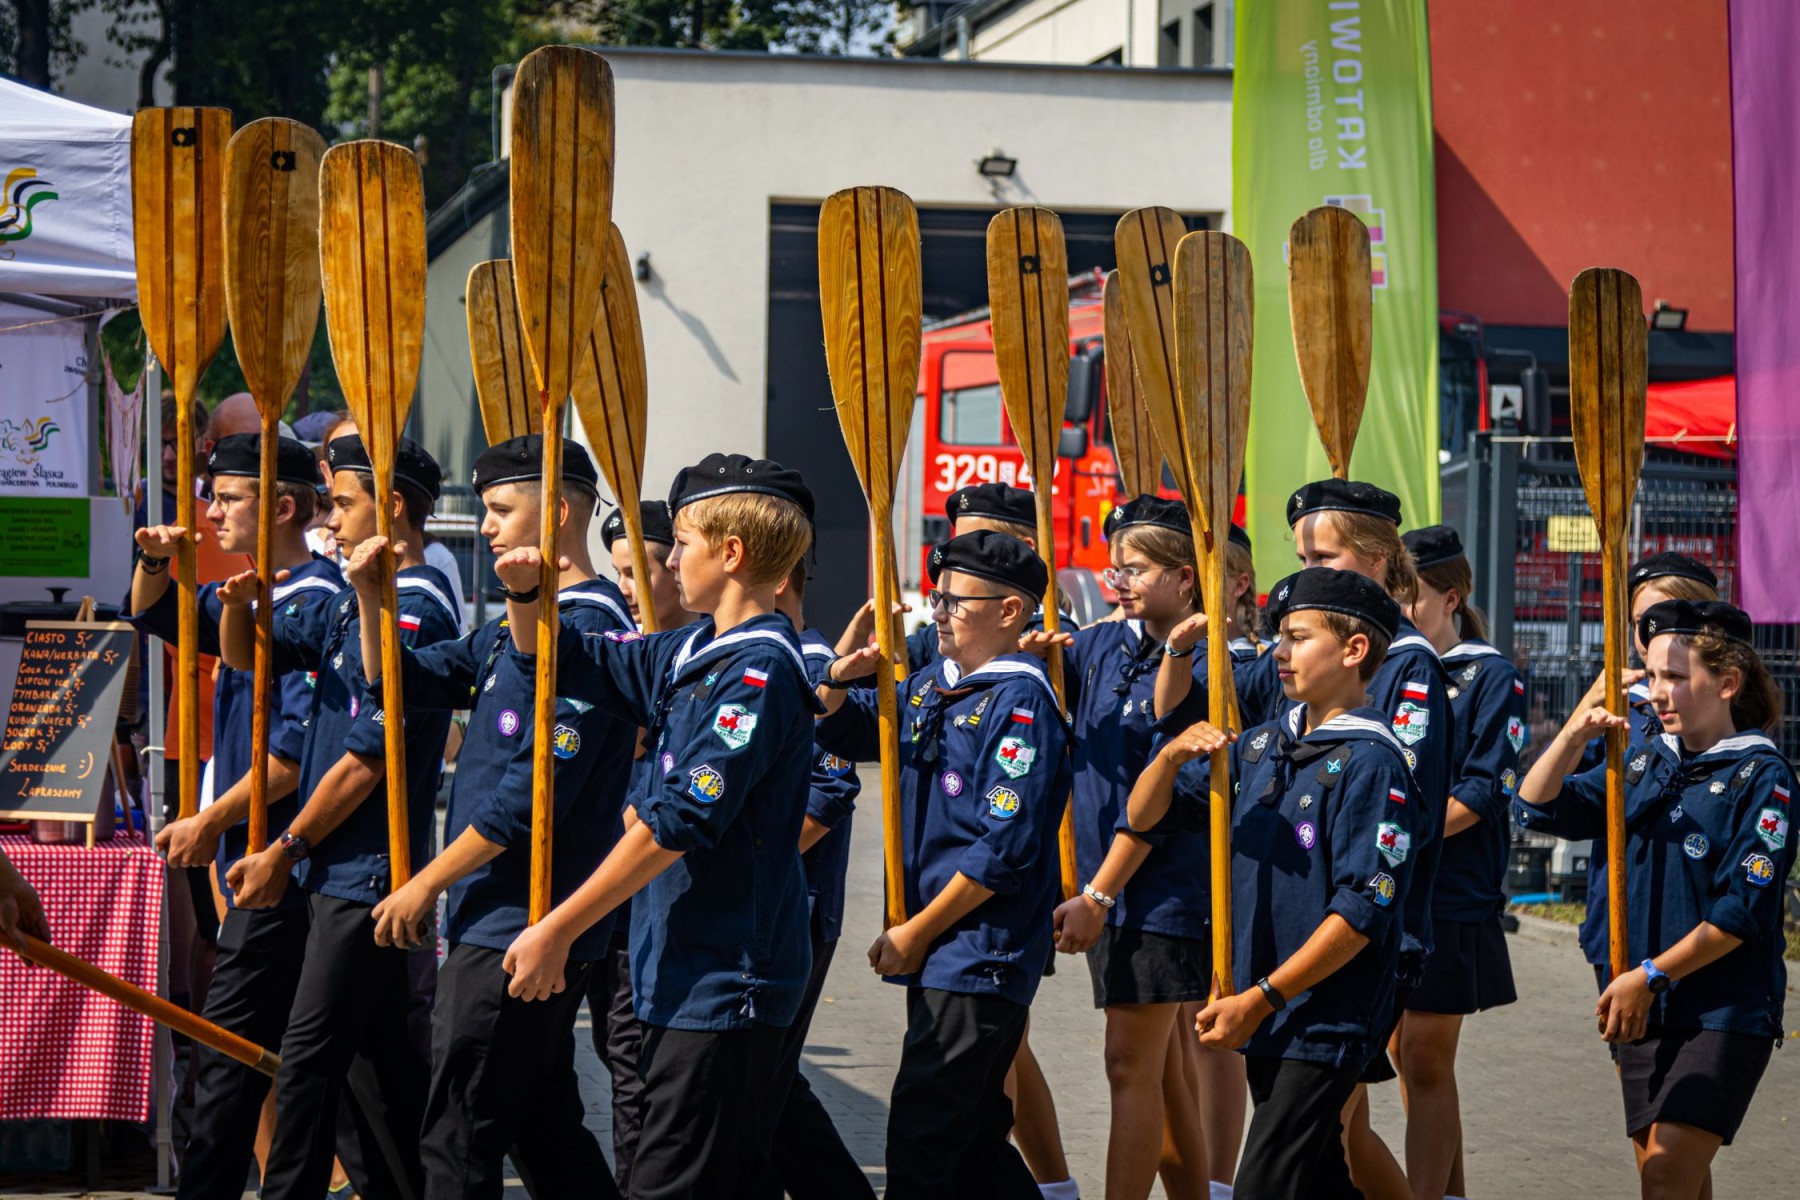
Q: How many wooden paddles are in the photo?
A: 13